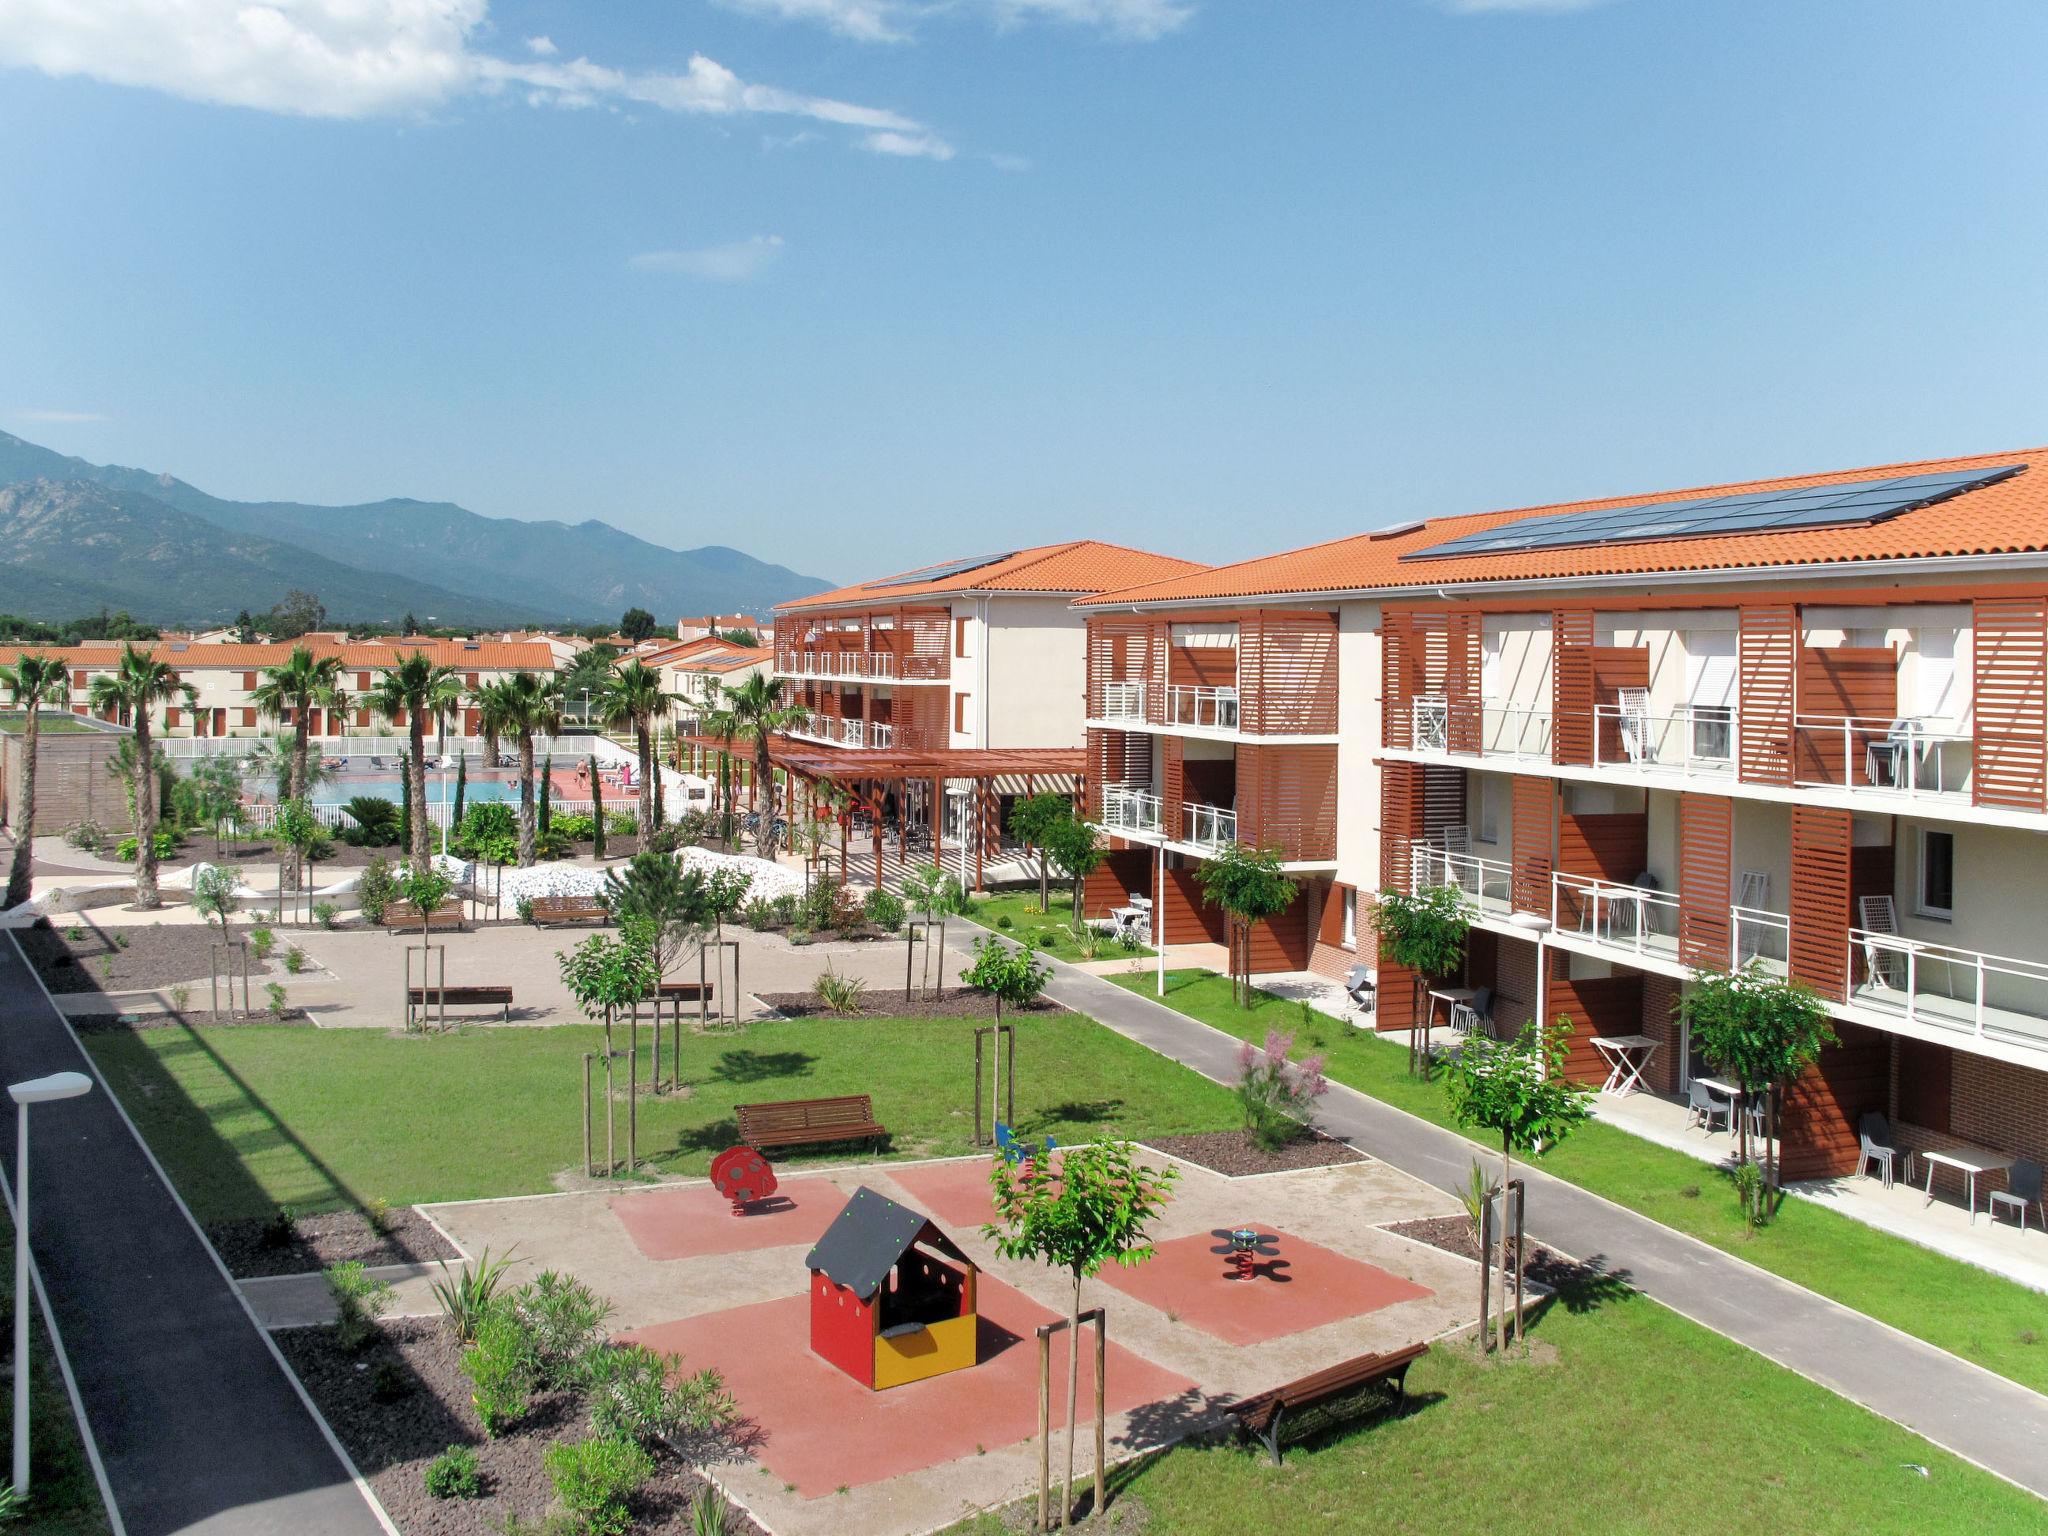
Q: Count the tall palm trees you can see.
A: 7